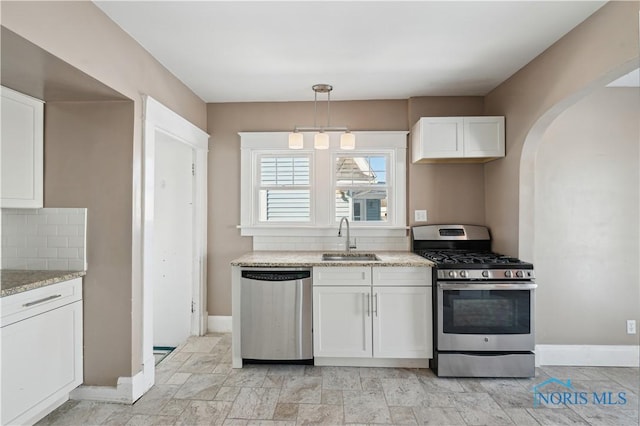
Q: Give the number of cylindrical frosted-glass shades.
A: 3